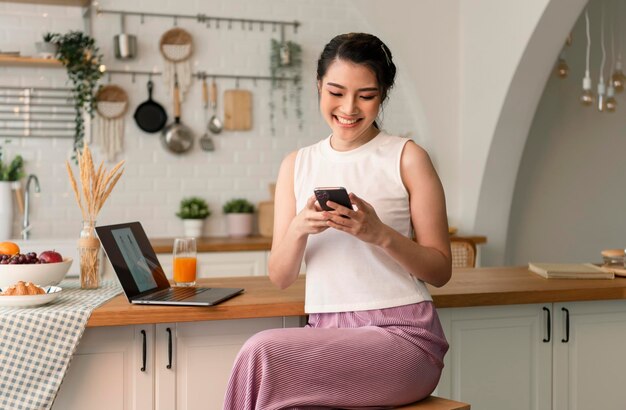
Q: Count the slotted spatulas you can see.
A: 1